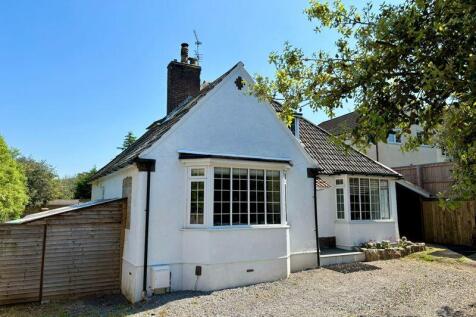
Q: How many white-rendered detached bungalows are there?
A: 1